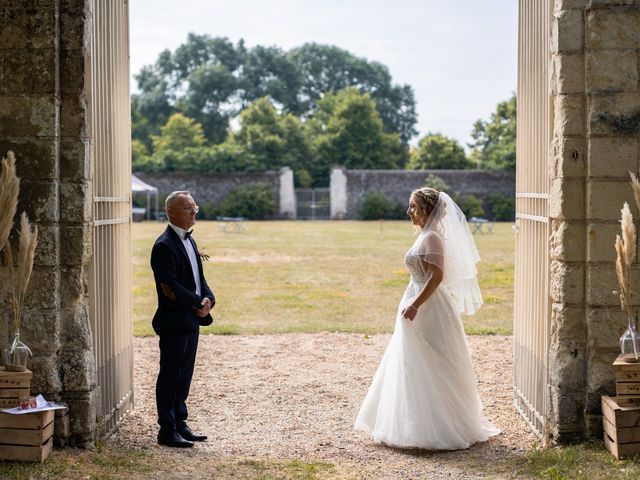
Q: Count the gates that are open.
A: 2